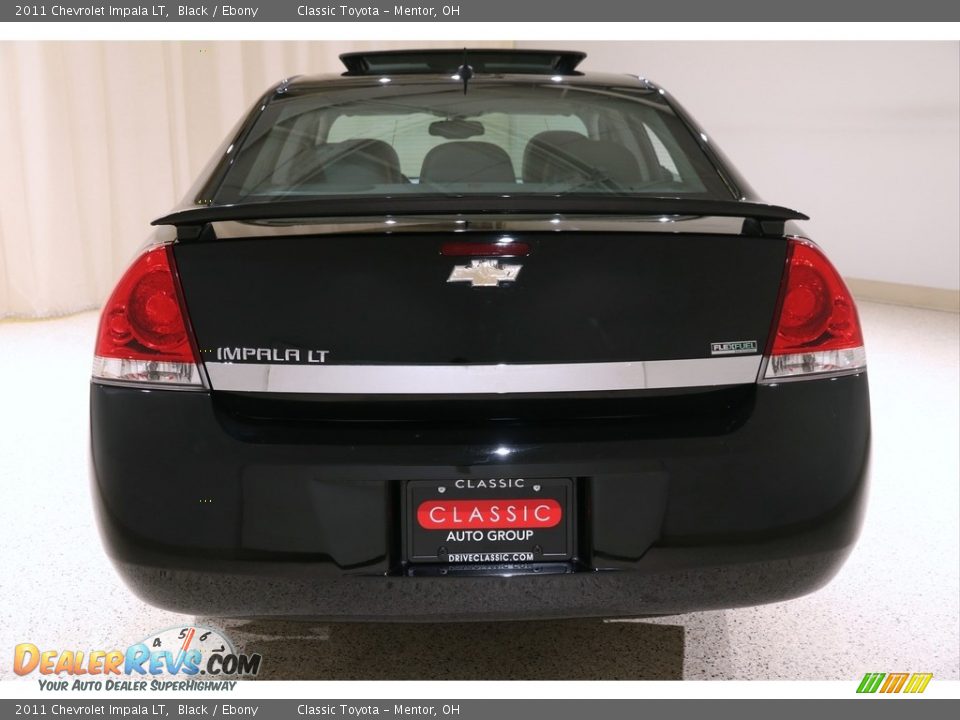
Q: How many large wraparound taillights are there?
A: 2